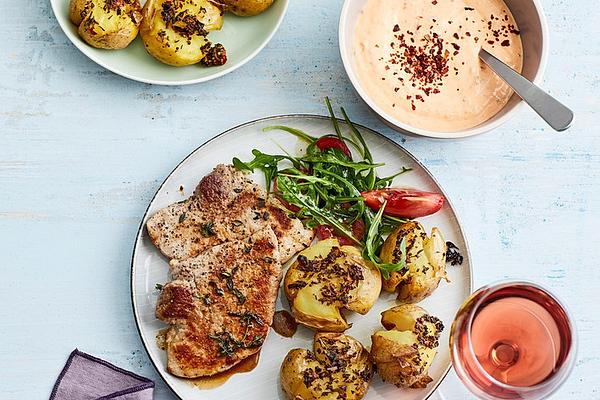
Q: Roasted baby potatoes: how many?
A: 7